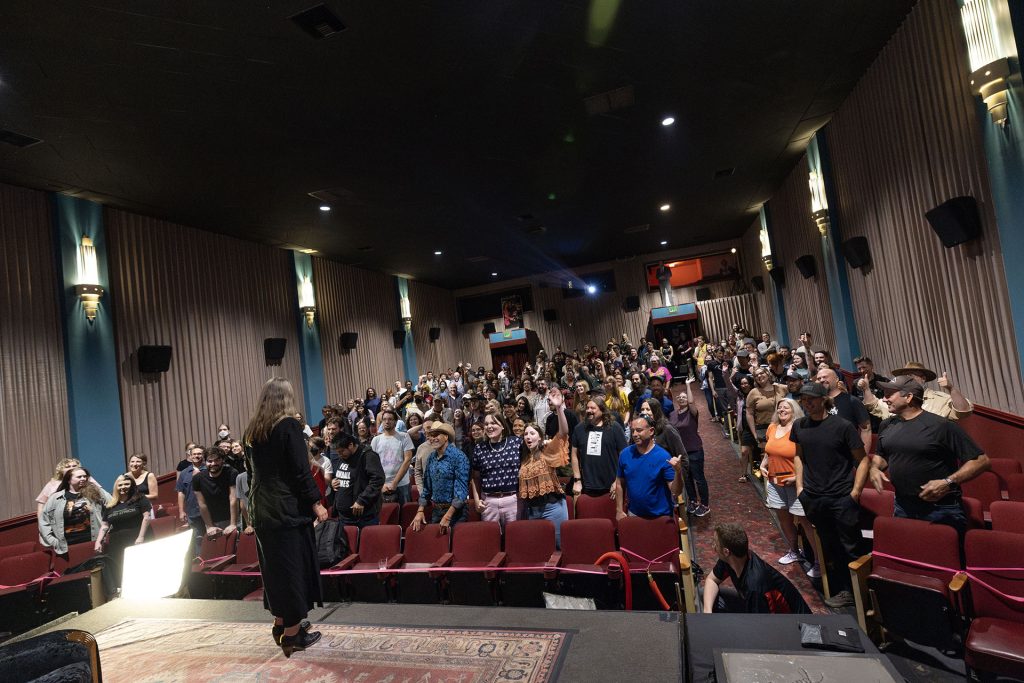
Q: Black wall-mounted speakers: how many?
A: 14